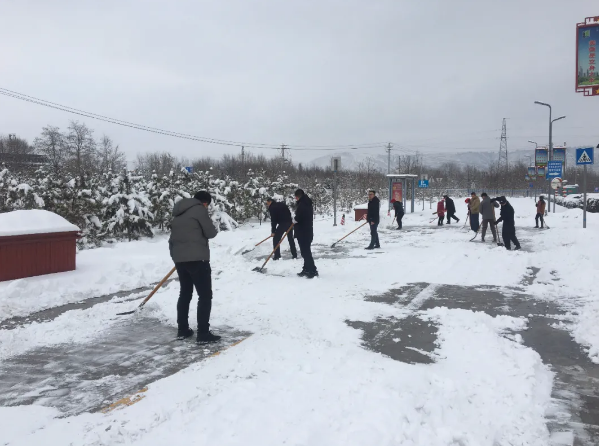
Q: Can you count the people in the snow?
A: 12